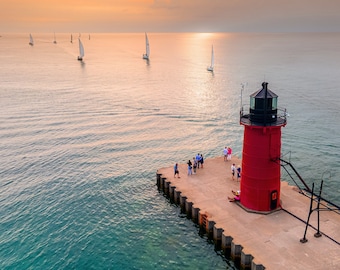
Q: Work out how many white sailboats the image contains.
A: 4